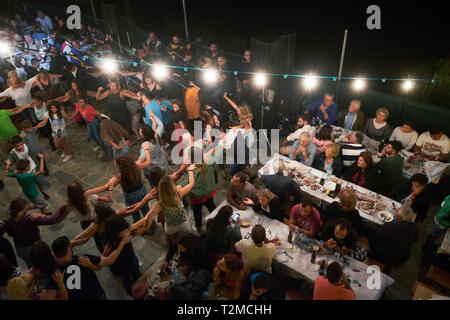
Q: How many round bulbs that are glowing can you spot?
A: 8